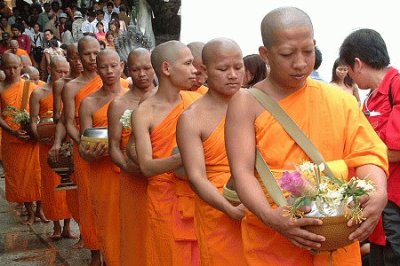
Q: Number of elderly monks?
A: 0